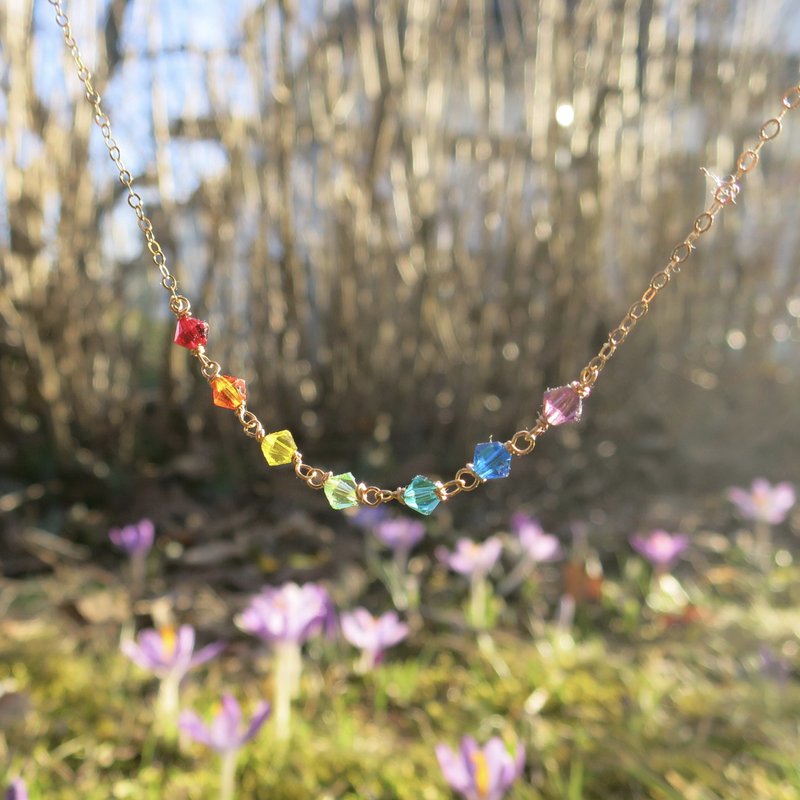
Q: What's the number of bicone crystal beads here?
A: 7